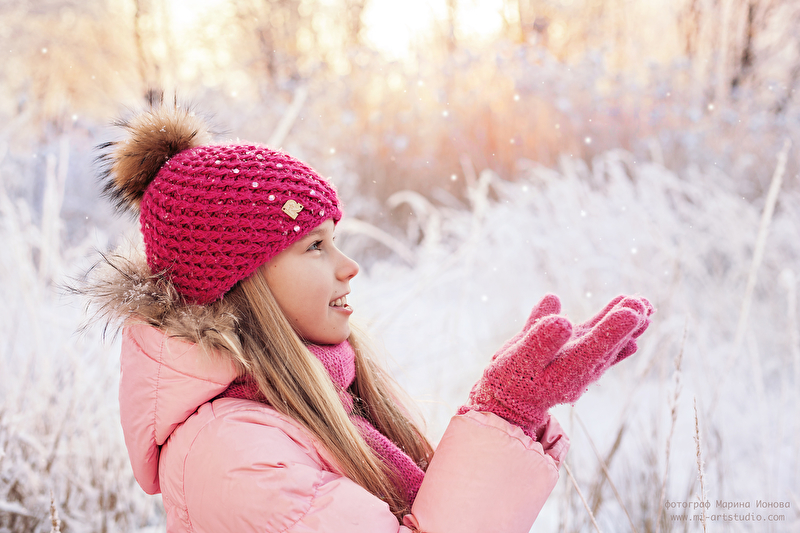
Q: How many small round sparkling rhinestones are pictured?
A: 9